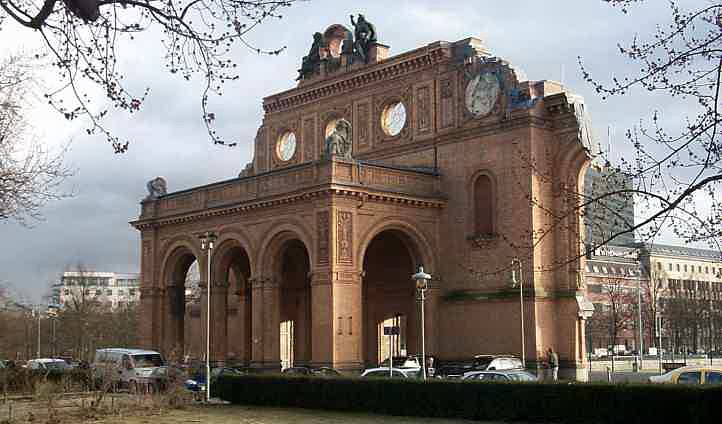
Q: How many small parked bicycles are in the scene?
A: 0